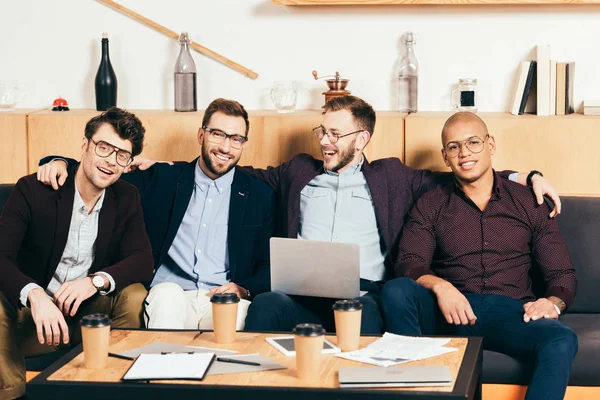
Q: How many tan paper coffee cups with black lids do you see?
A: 4